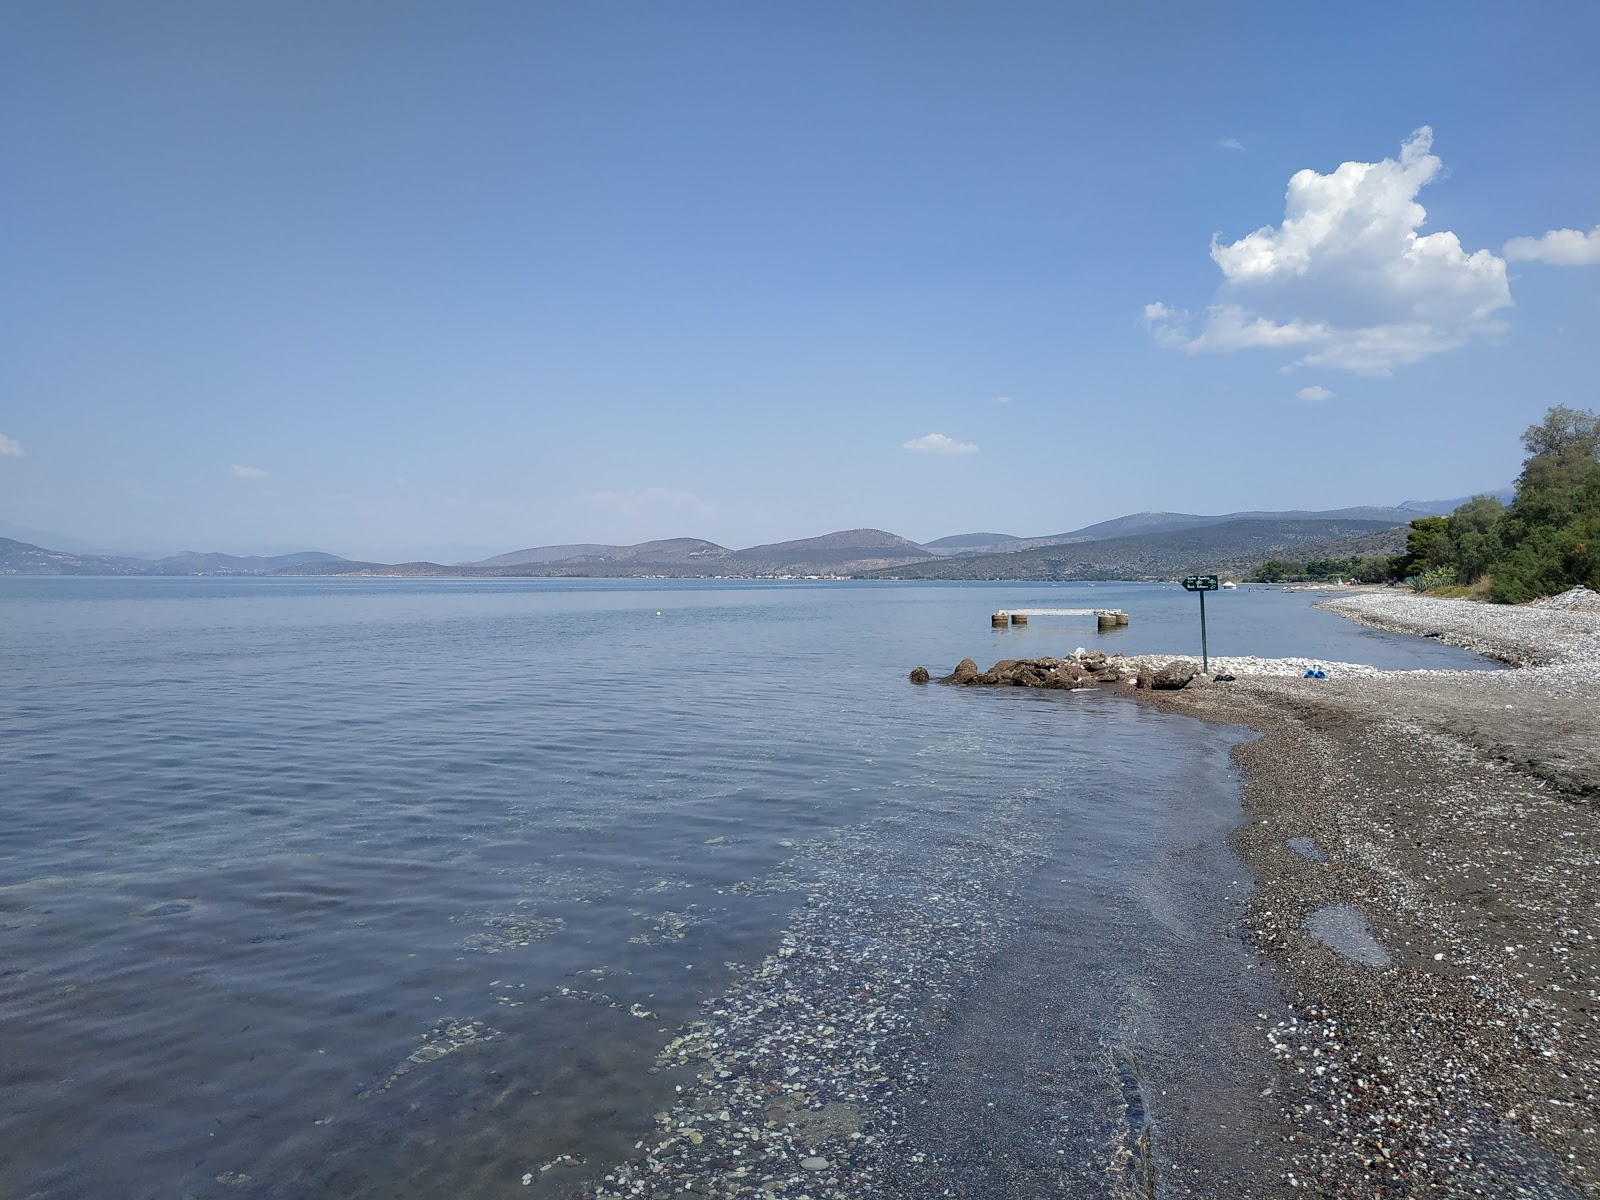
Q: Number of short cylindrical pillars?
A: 4